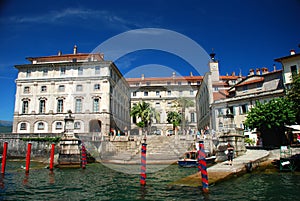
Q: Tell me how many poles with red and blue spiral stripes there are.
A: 3